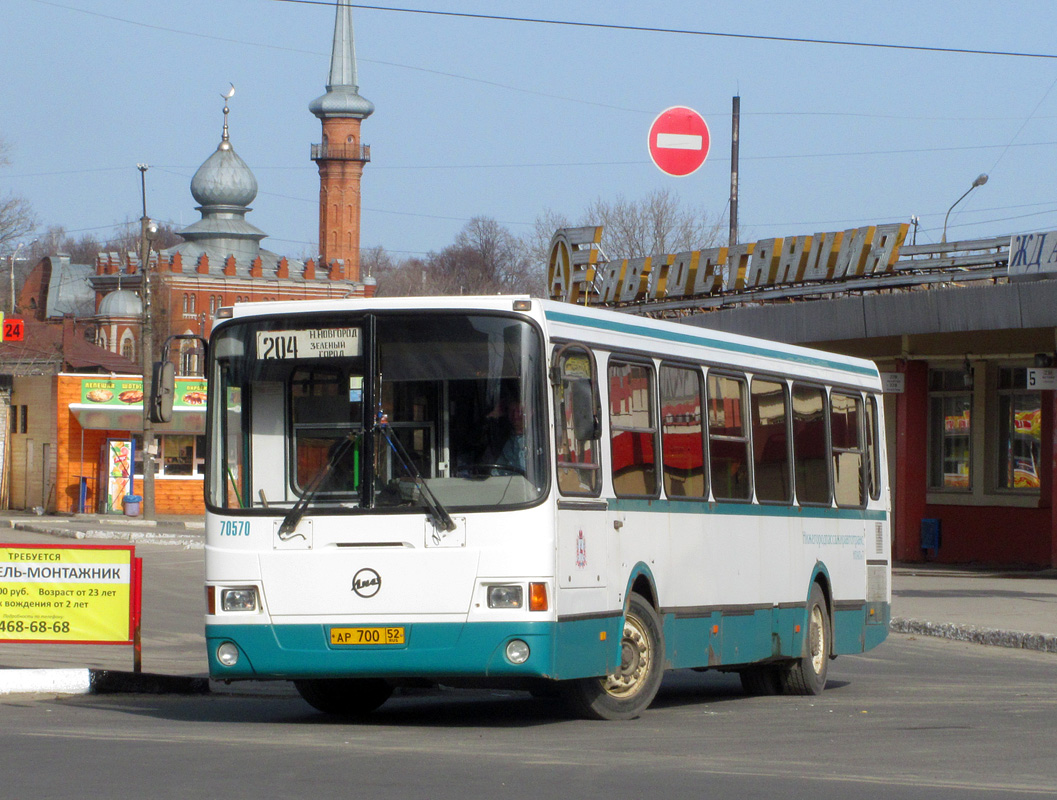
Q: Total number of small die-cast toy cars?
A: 0